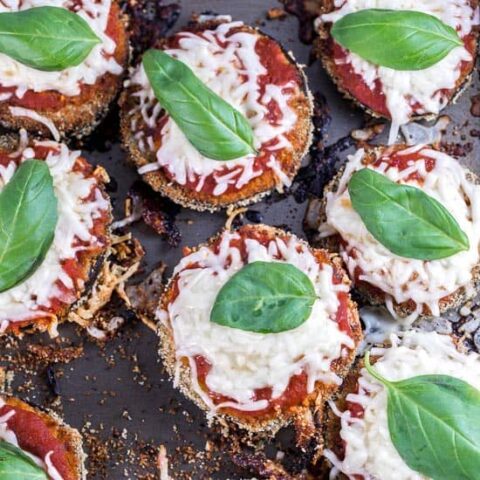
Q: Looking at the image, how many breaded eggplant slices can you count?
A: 8